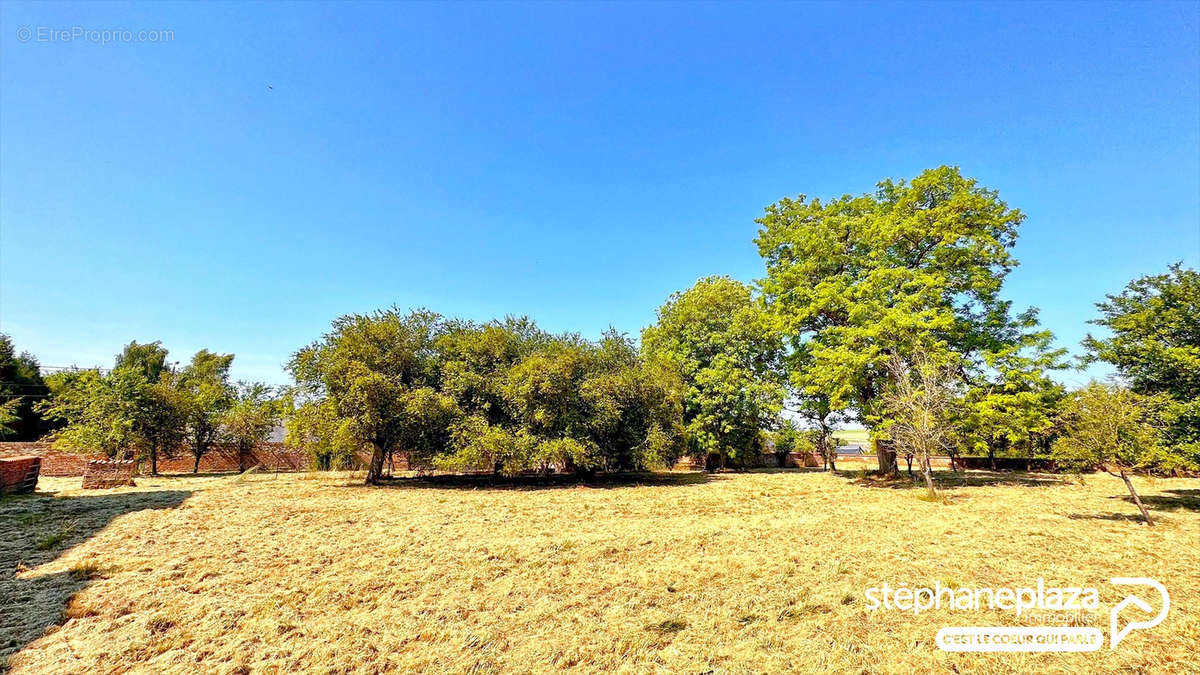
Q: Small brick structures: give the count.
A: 2